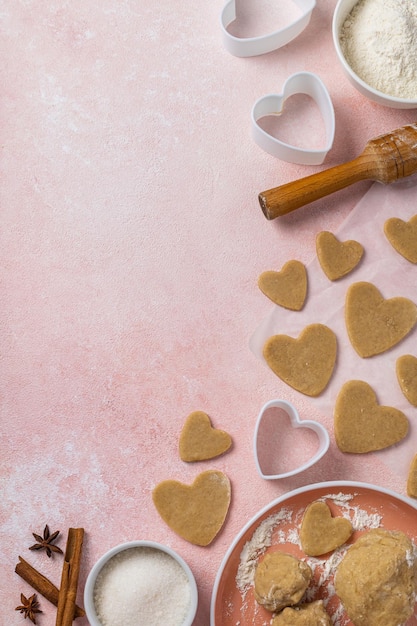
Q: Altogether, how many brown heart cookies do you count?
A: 11